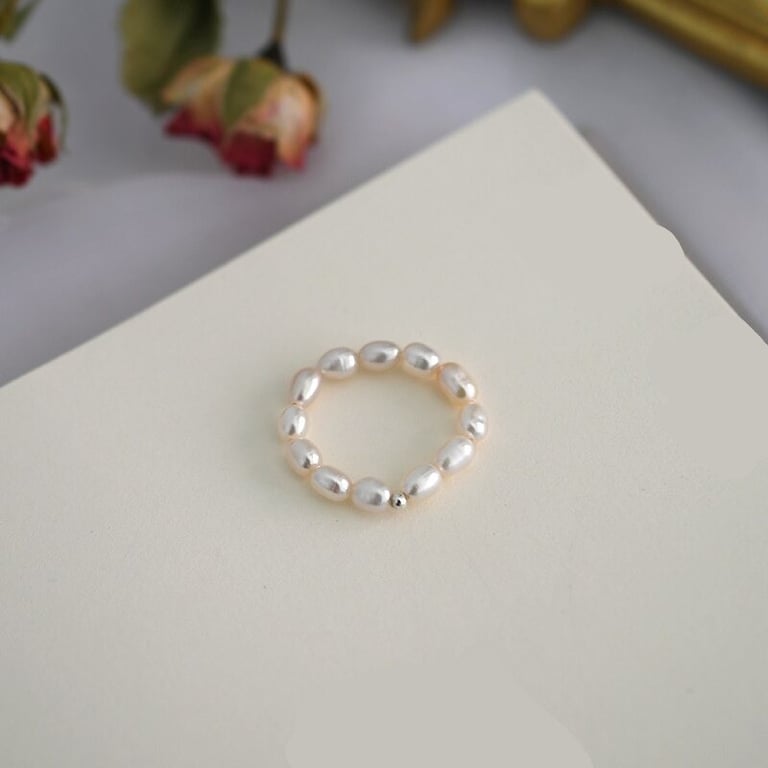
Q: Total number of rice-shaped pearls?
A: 12